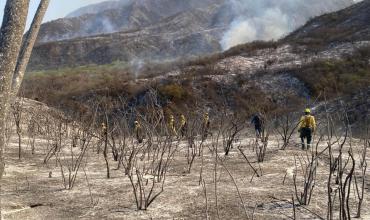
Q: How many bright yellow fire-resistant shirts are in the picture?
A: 6